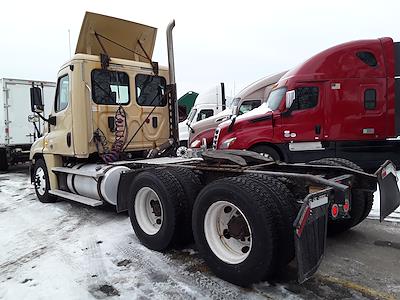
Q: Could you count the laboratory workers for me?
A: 0